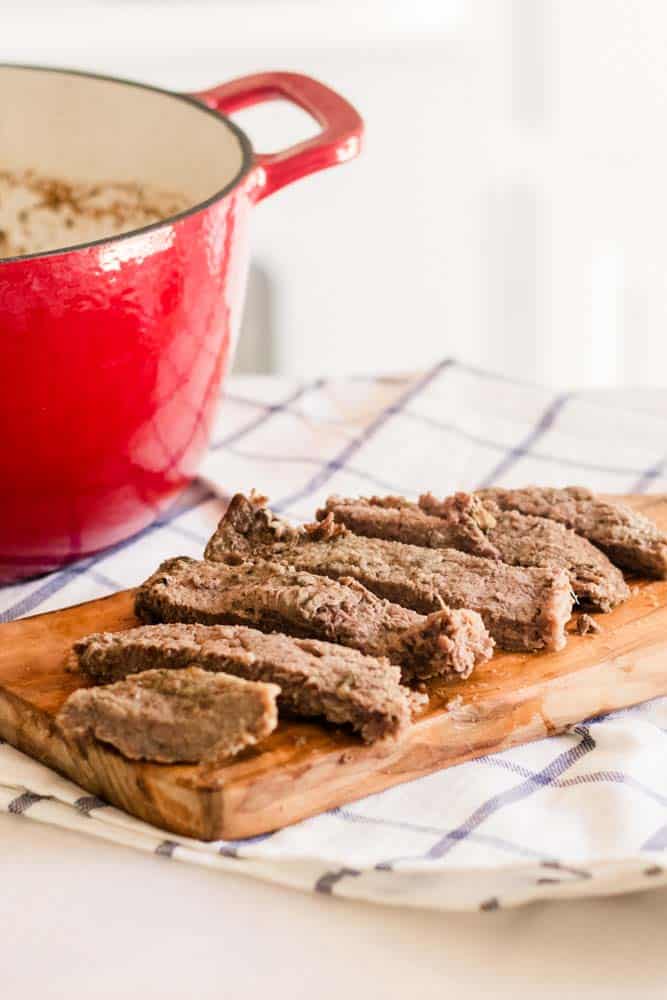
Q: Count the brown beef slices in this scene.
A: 6